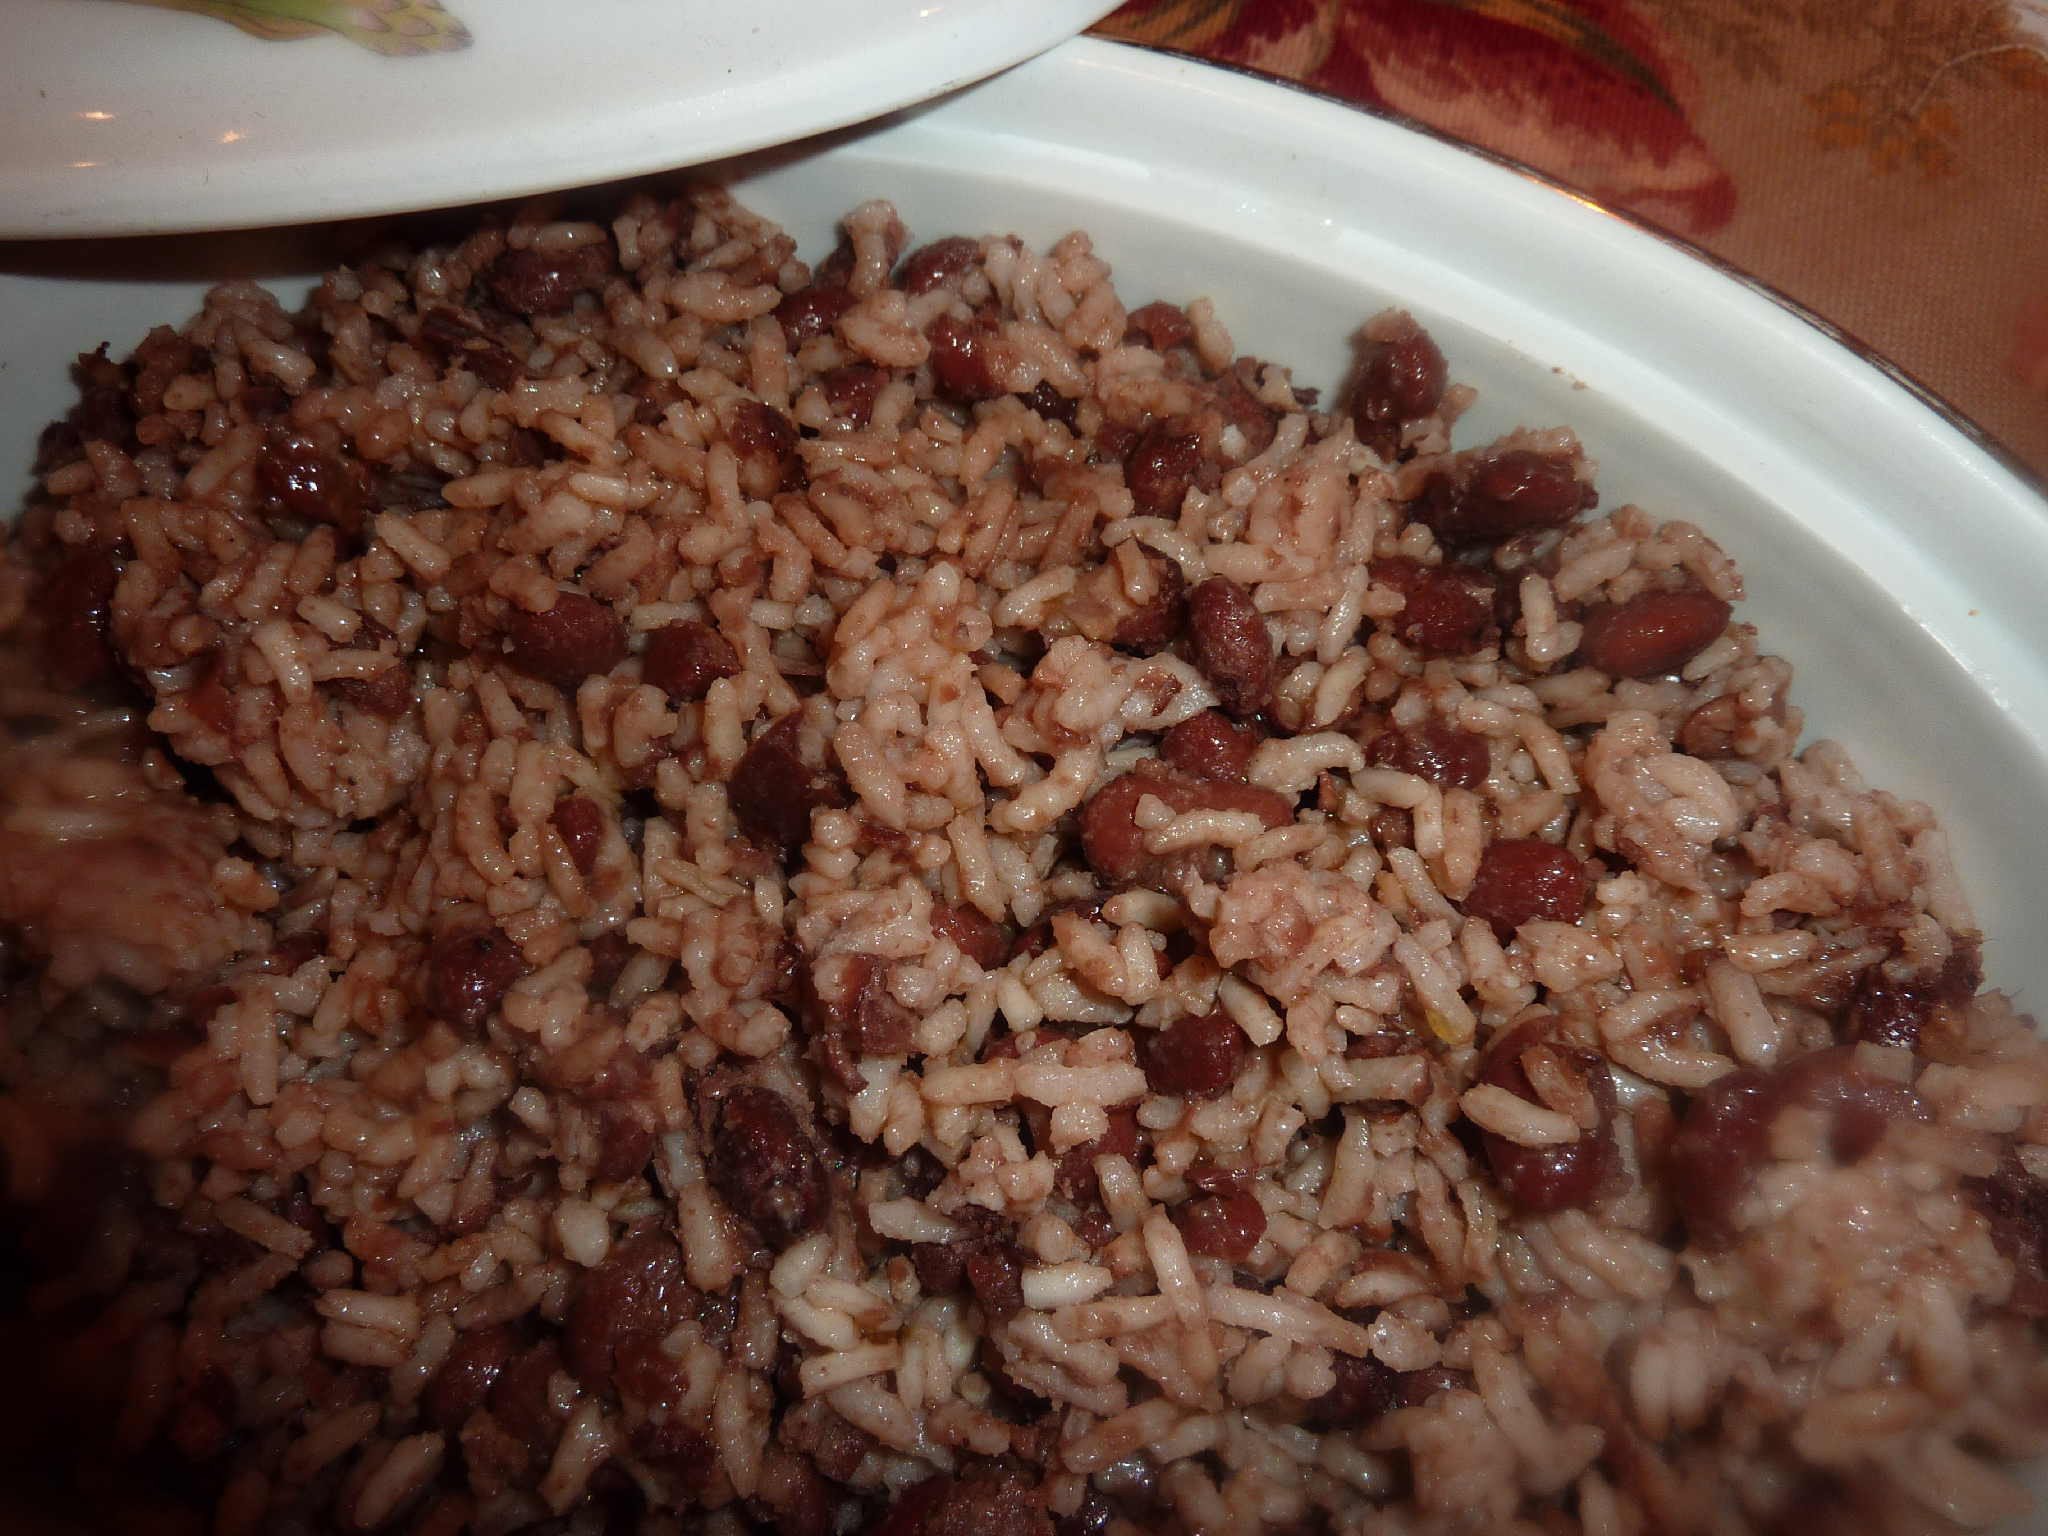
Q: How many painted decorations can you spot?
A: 1